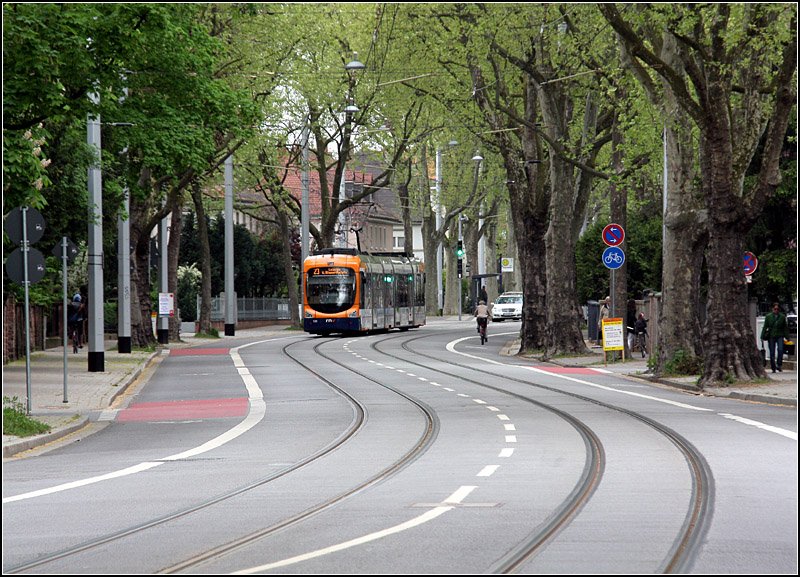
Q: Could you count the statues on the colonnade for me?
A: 0